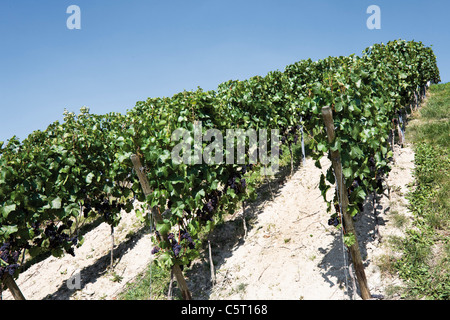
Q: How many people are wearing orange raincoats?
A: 0